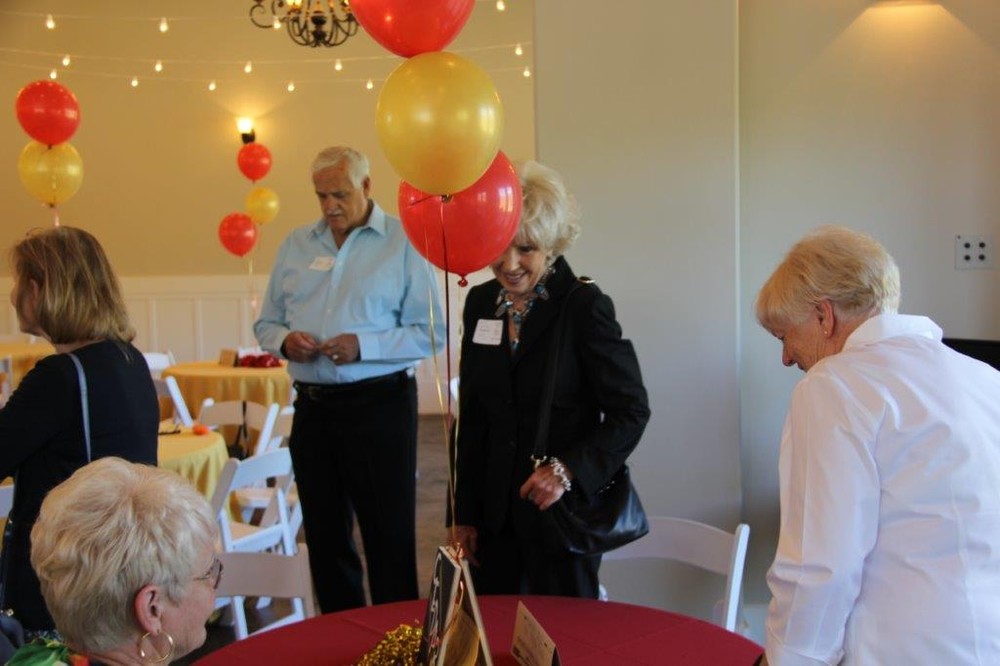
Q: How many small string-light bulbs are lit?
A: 15